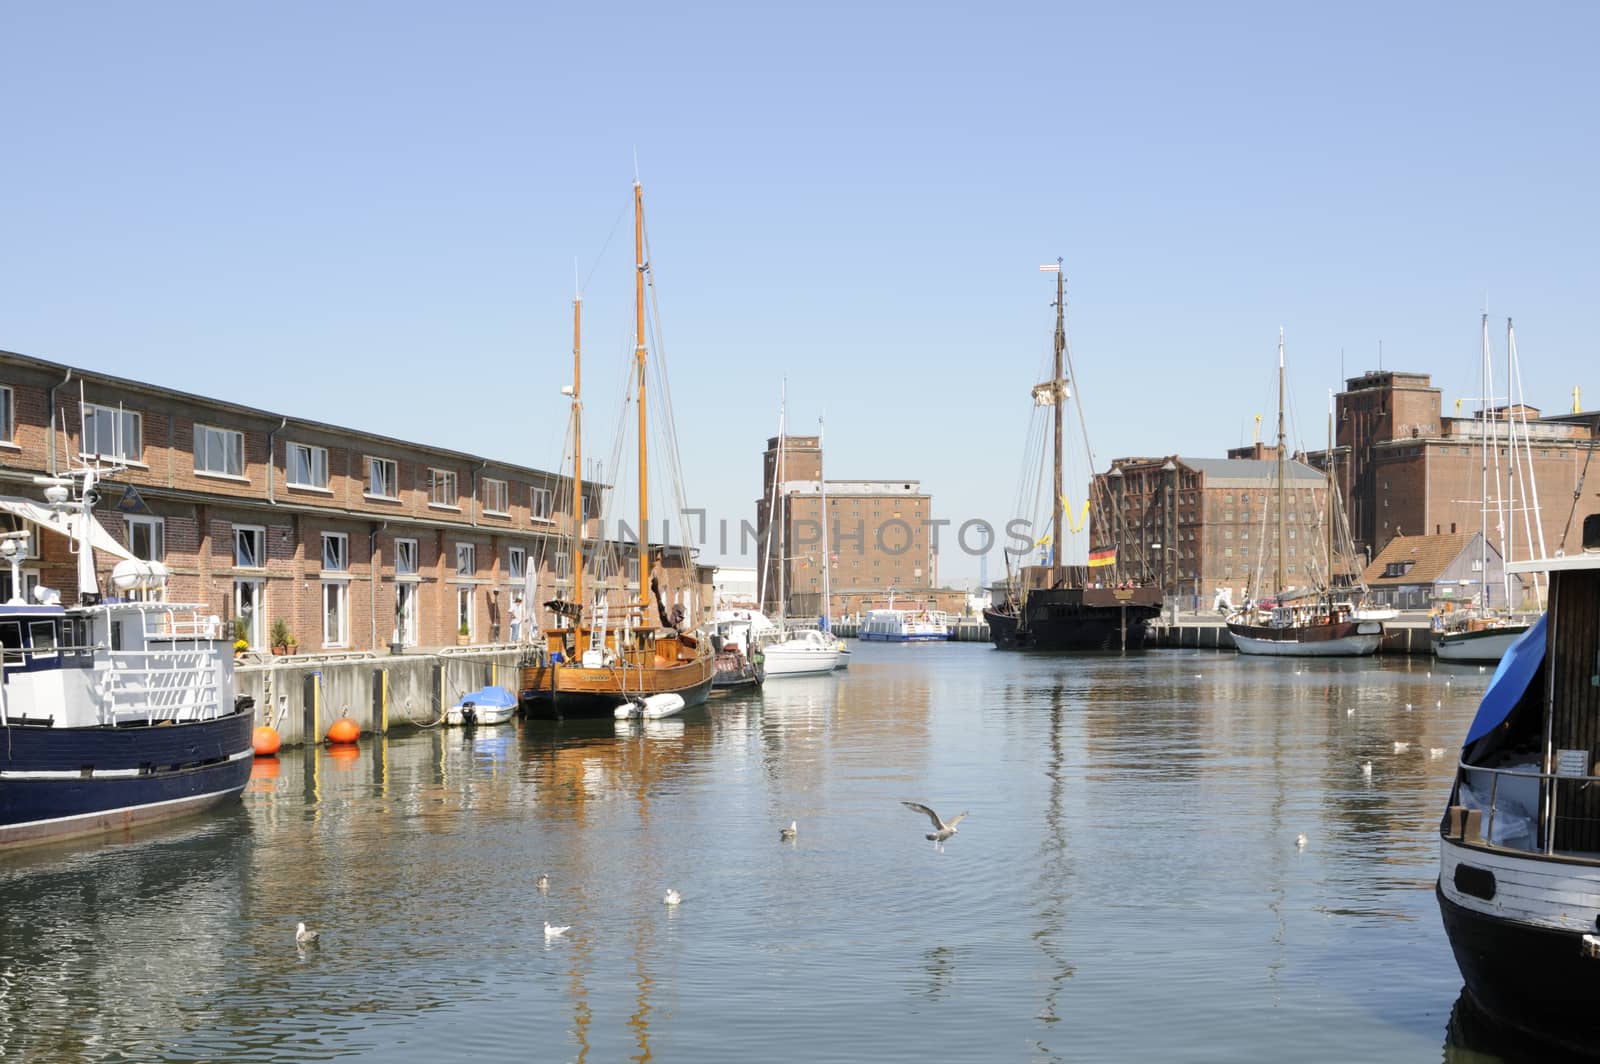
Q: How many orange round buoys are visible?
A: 2